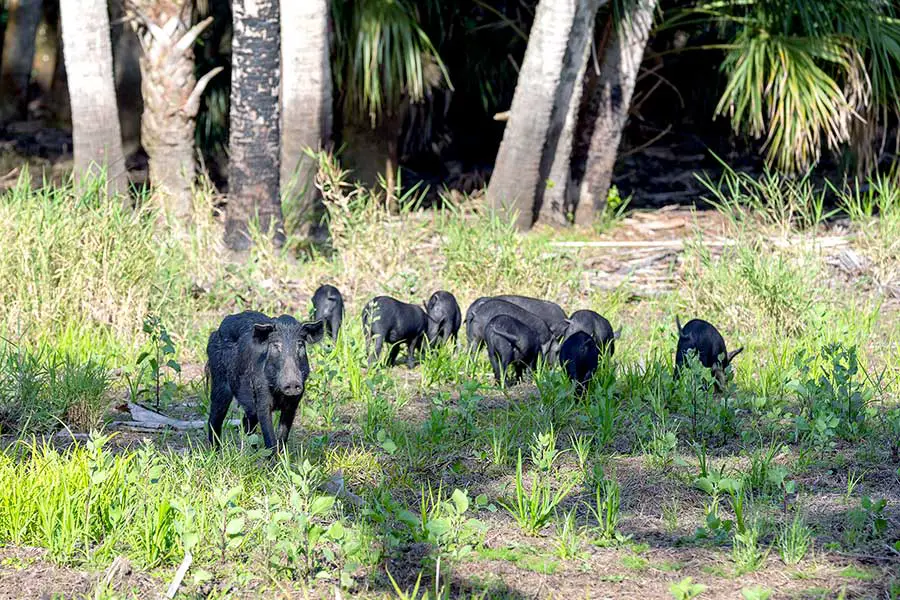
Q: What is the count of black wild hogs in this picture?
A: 10